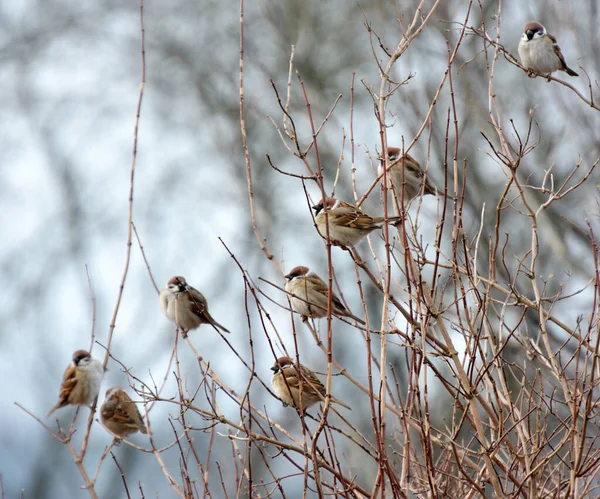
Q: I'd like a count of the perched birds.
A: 8